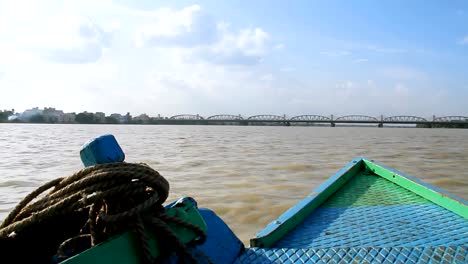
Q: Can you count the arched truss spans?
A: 7